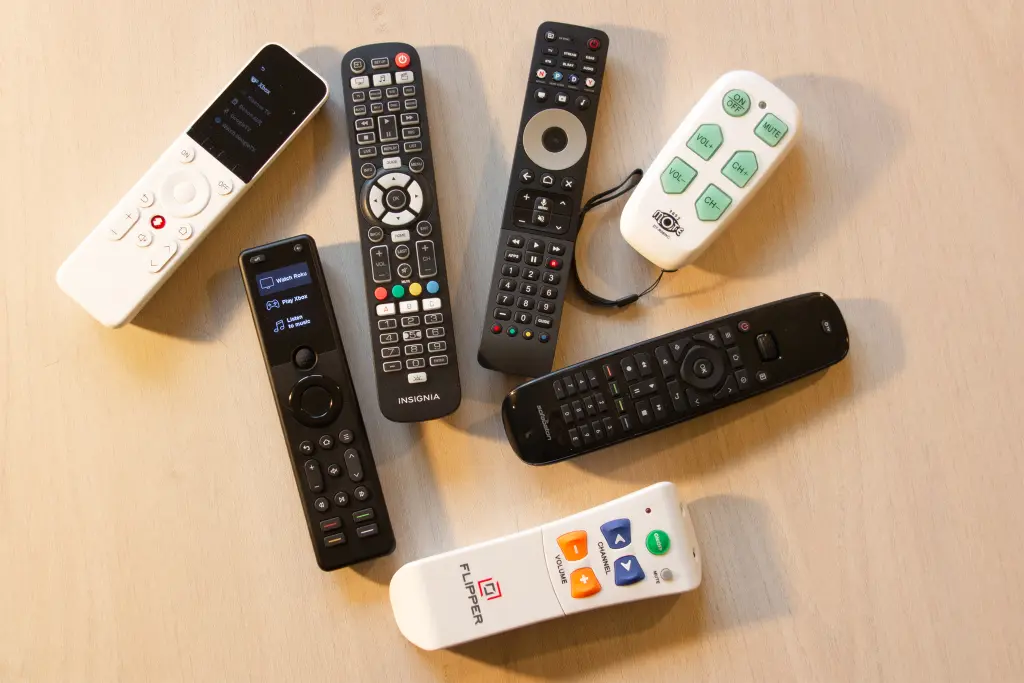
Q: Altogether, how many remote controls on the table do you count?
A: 7